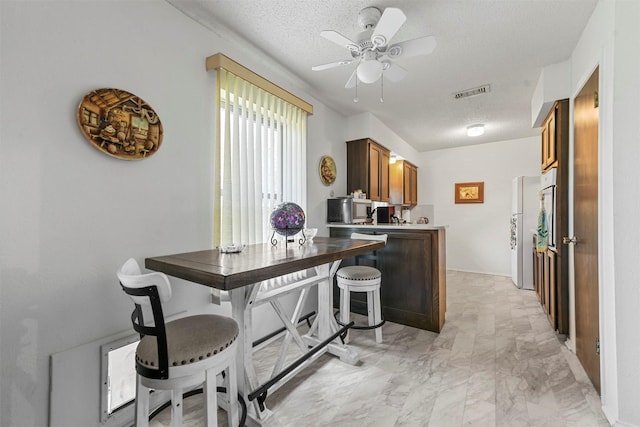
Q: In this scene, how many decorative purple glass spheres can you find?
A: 1